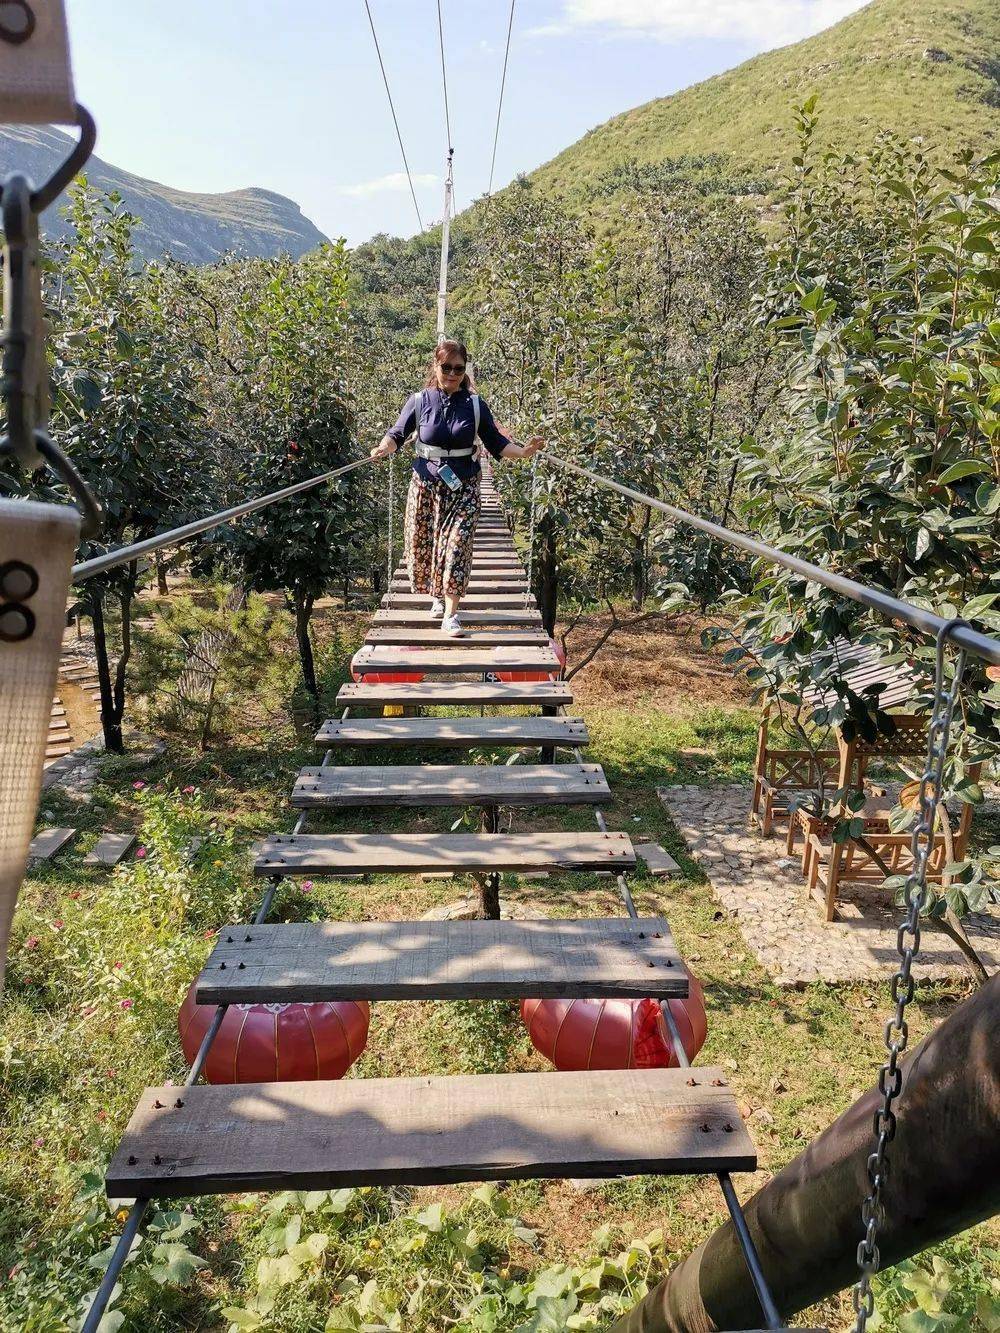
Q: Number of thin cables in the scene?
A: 3